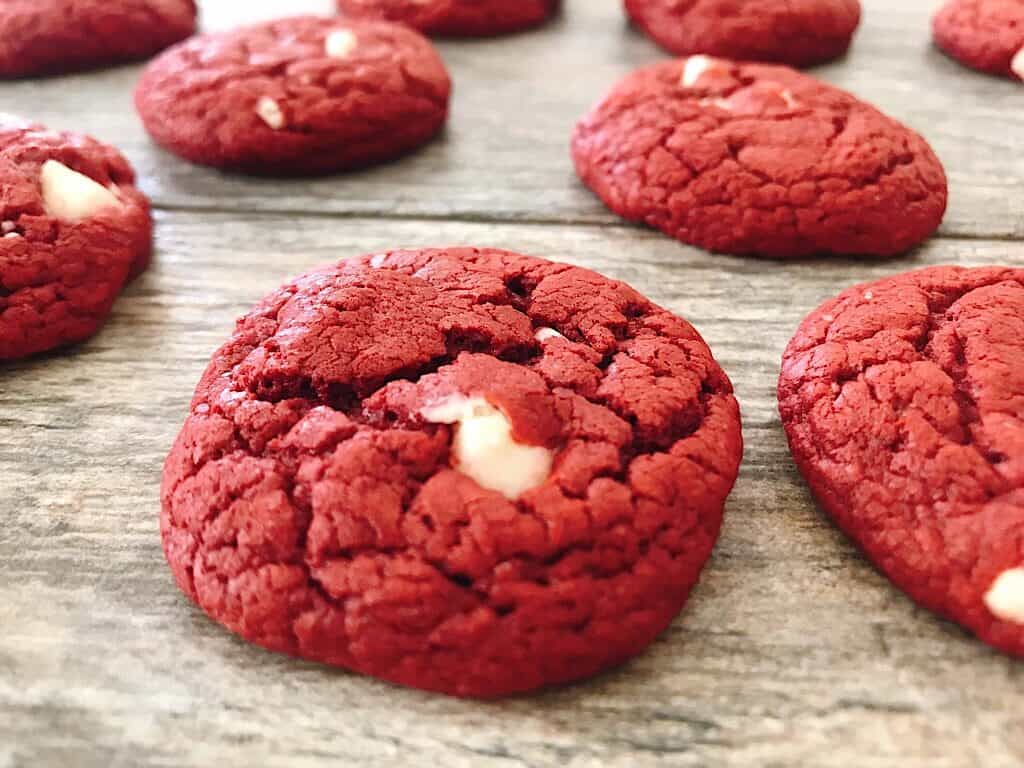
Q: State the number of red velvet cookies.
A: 9